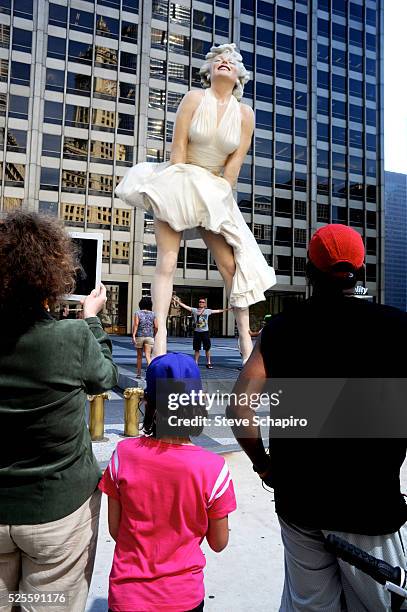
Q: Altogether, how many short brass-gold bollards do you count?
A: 2